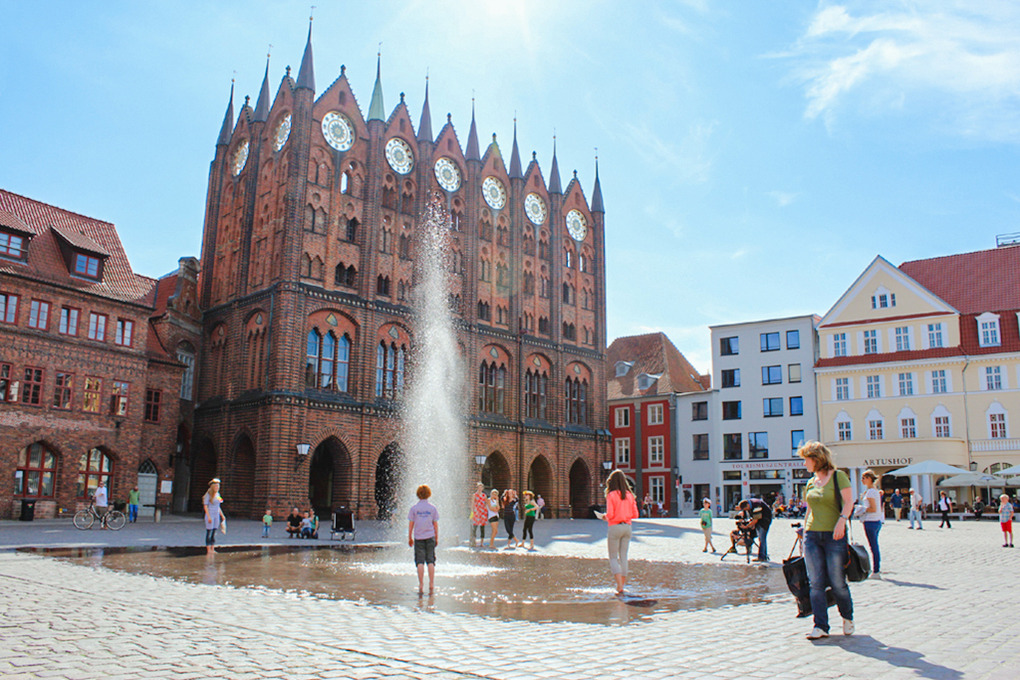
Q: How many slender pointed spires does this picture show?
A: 9